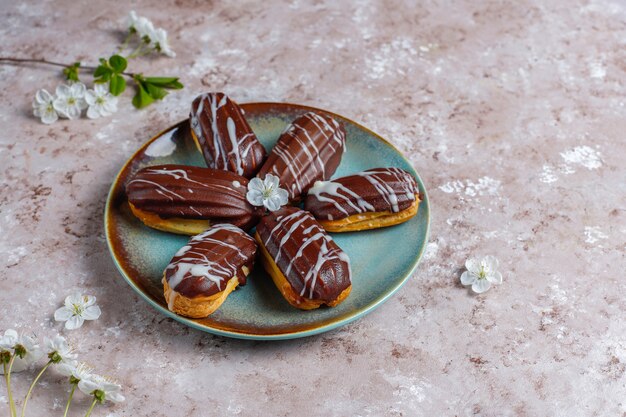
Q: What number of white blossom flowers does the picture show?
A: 14